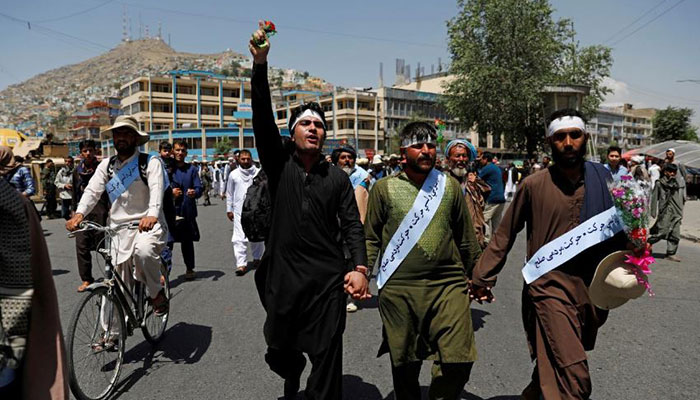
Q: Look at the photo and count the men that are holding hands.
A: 3